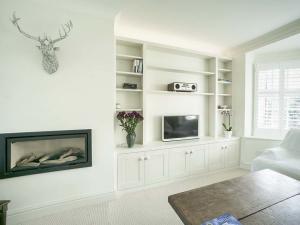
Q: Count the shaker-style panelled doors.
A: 6